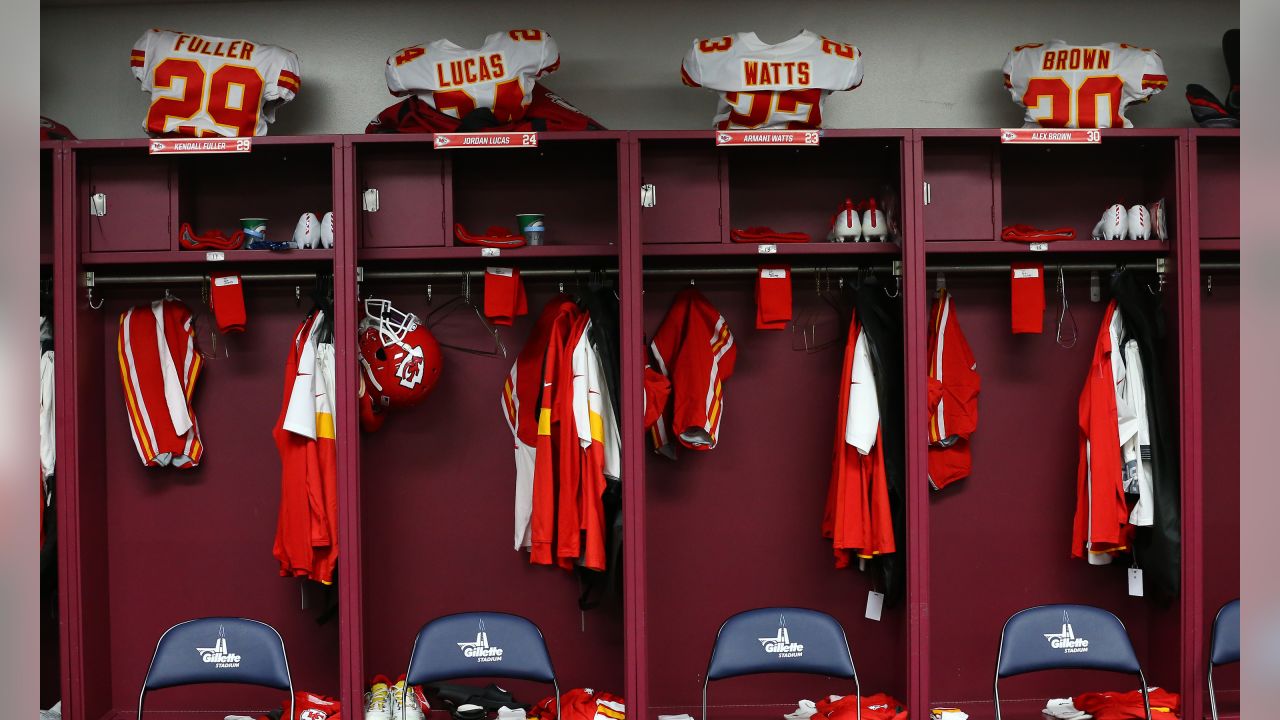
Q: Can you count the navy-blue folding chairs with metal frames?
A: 5